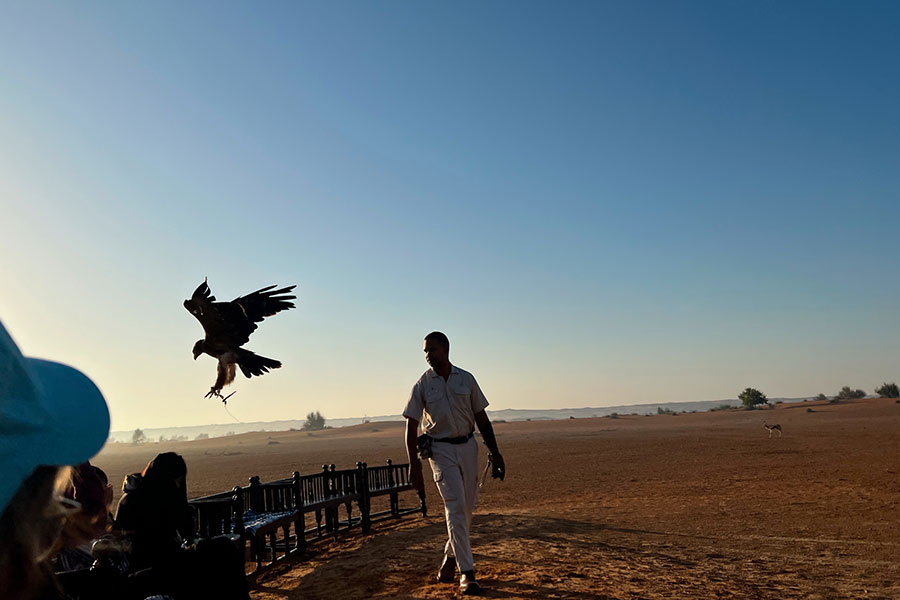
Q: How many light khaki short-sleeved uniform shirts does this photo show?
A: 1